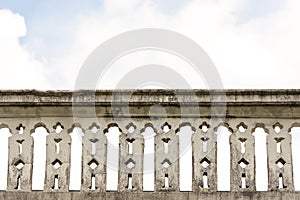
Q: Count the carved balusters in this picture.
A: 8